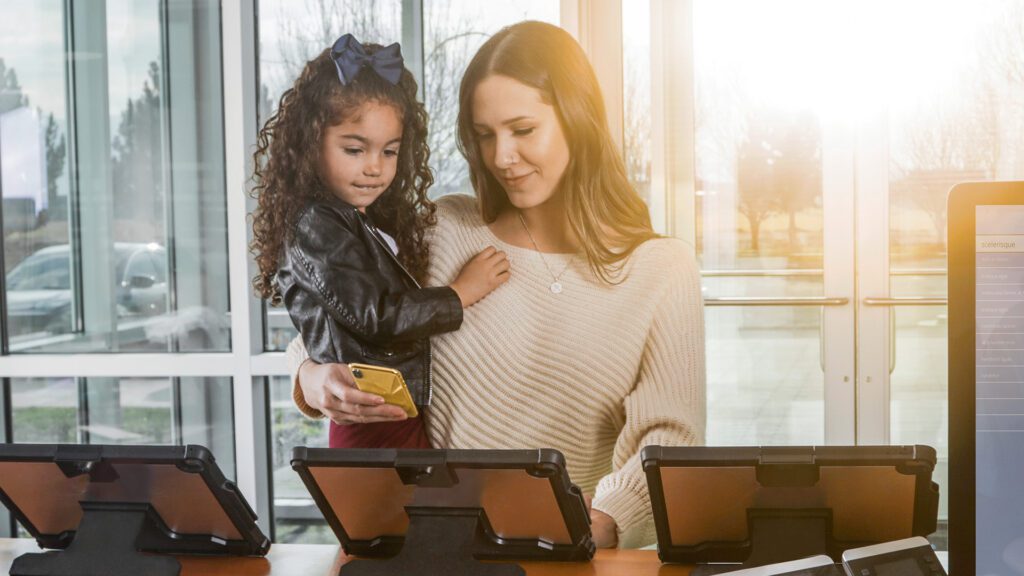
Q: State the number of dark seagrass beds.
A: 0